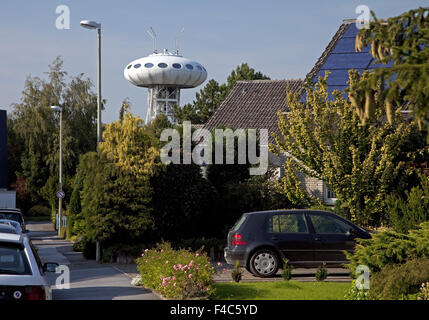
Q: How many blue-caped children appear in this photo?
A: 0